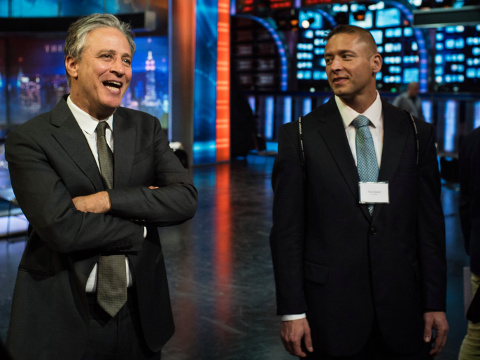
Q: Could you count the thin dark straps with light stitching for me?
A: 2